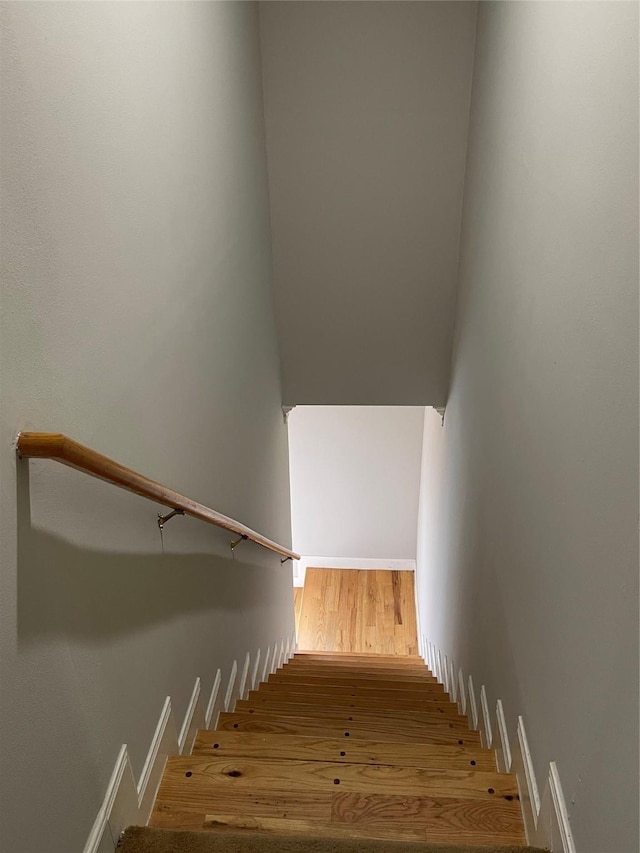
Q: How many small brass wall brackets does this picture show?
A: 3